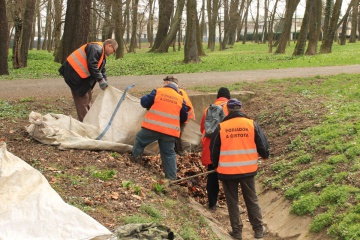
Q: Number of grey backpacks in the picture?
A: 1